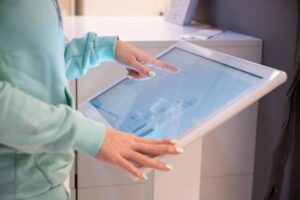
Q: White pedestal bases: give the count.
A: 1